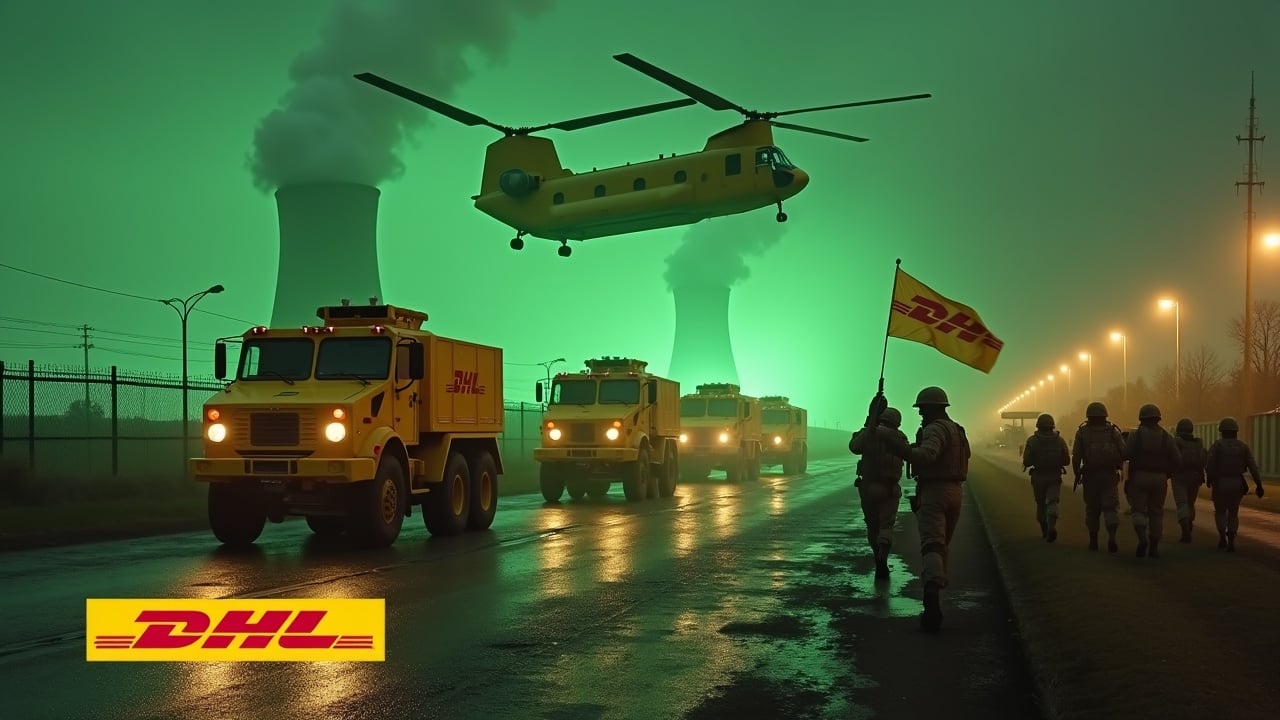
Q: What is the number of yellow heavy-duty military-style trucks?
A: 4